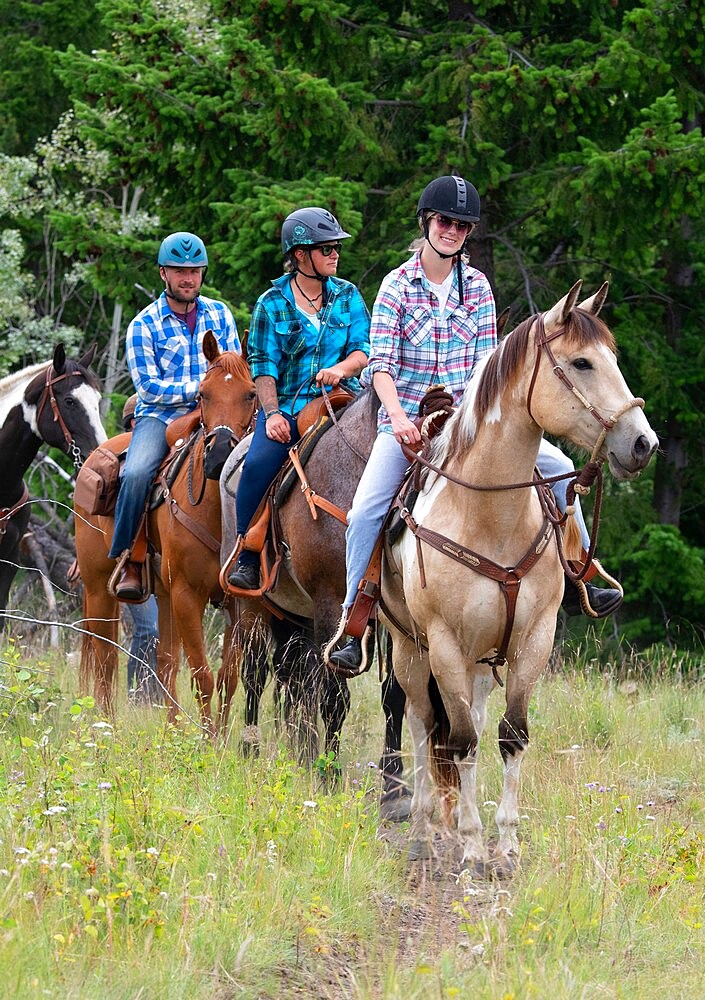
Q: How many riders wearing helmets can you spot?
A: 3